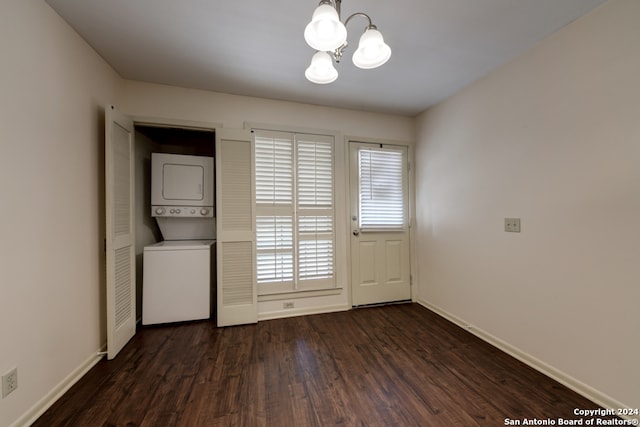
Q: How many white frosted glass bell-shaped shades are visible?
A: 3